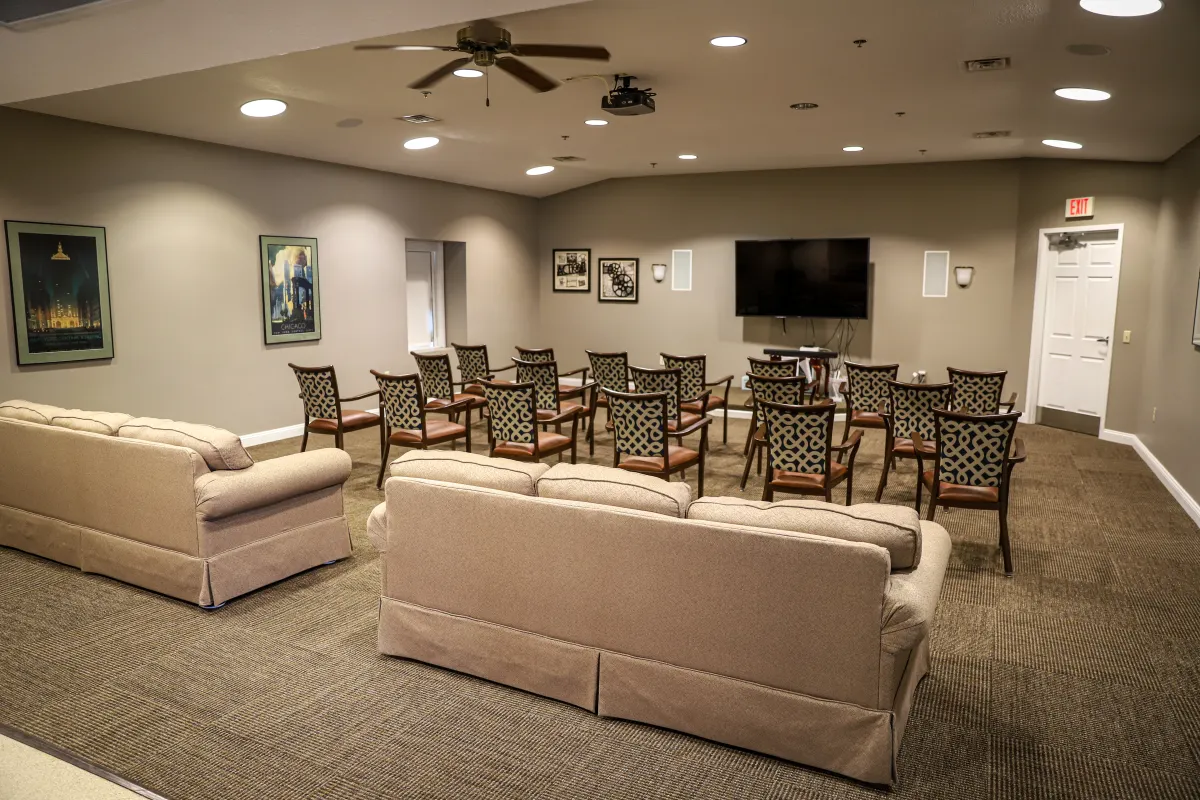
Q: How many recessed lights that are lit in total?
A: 11